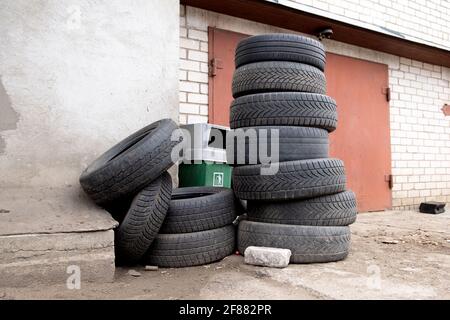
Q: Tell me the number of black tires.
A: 11